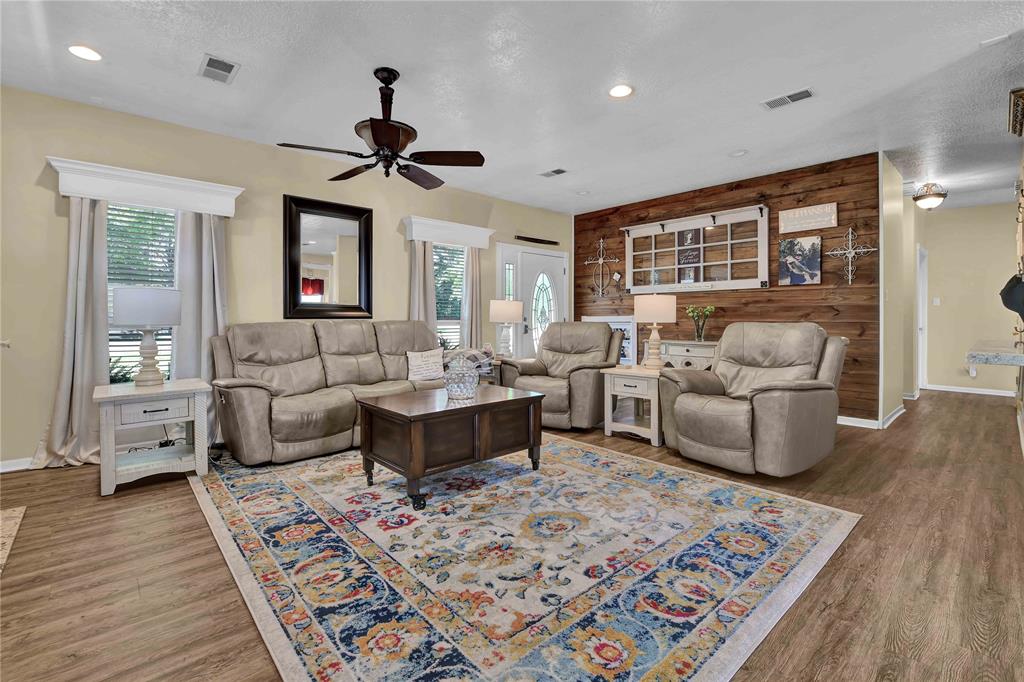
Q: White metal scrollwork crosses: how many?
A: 2